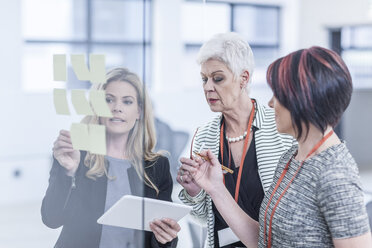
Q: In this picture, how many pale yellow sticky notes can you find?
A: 8